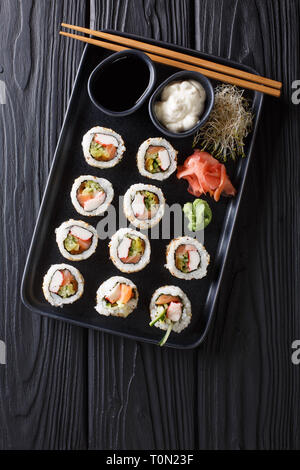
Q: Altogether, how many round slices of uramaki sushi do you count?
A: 10